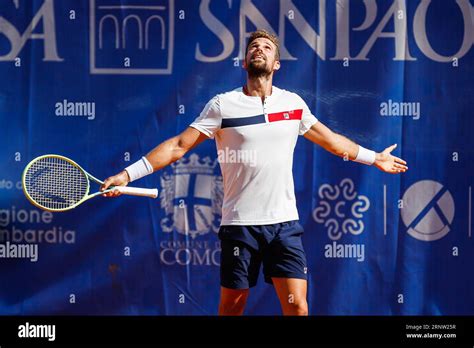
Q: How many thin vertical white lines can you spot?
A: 2